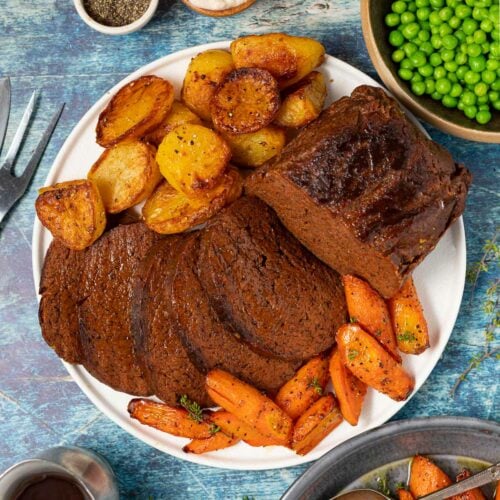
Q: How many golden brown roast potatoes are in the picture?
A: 11